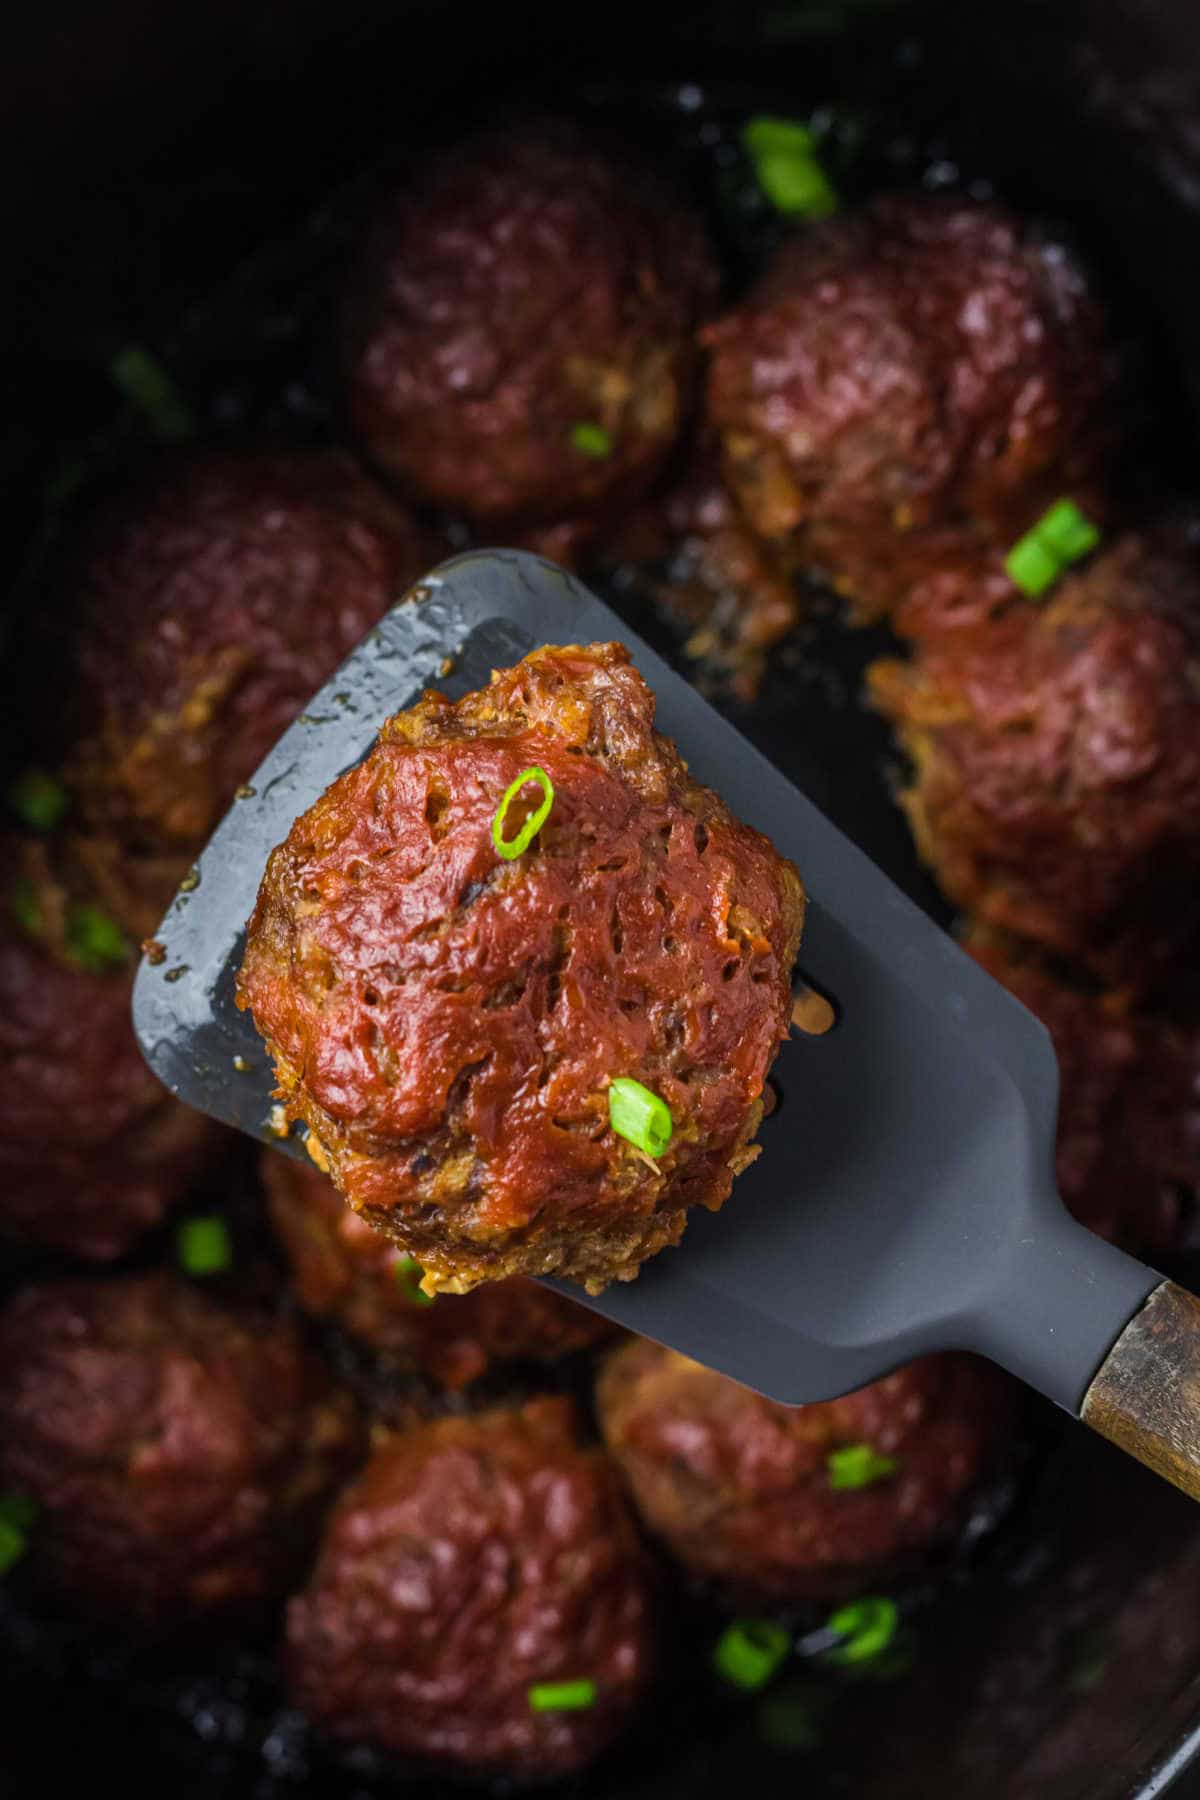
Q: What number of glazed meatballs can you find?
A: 11